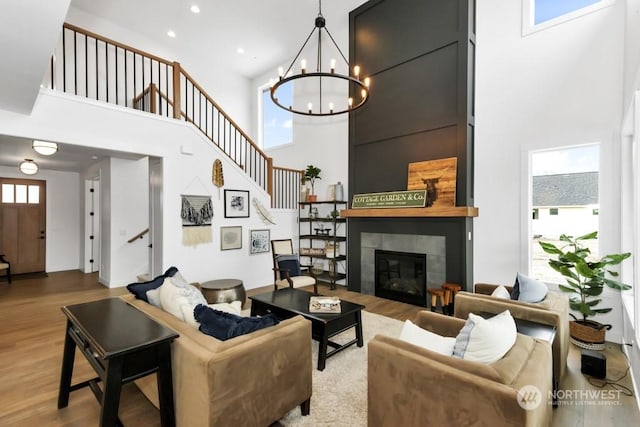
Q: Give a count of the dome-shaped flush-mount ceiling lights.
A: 2